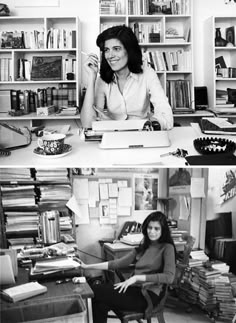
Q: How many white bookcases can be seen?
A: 3